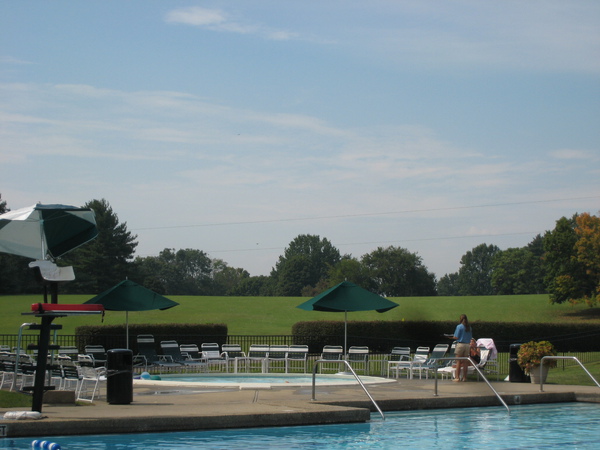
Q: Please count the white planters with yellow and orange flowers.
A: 1